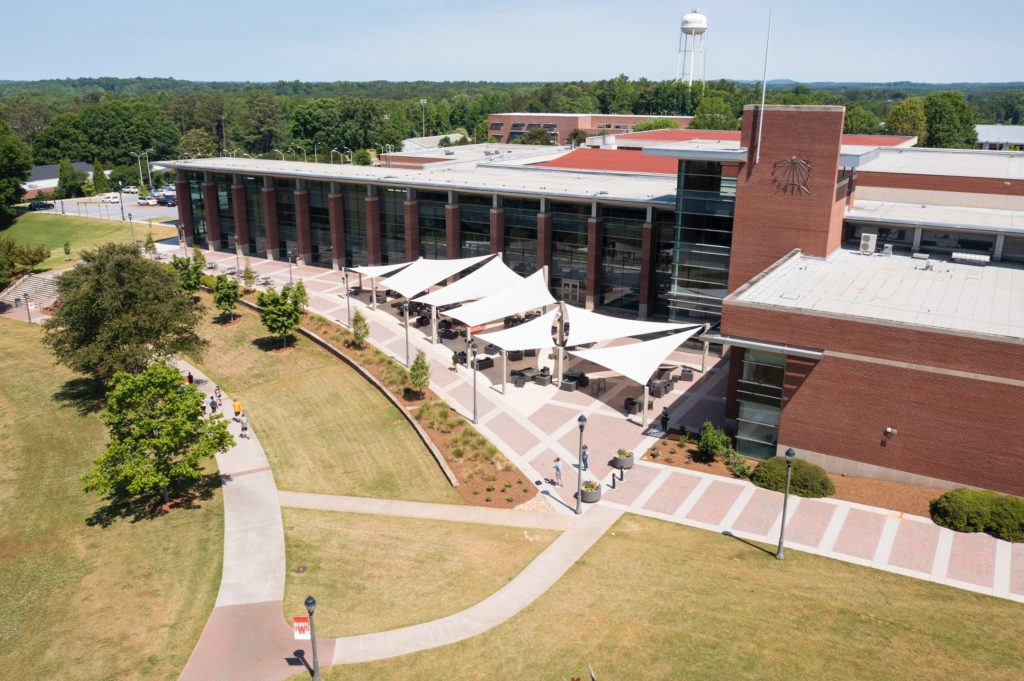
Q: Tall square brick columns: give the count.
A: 13